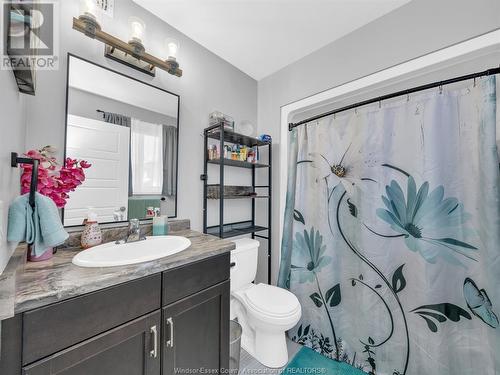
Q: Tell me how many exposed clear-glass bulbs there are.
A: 3